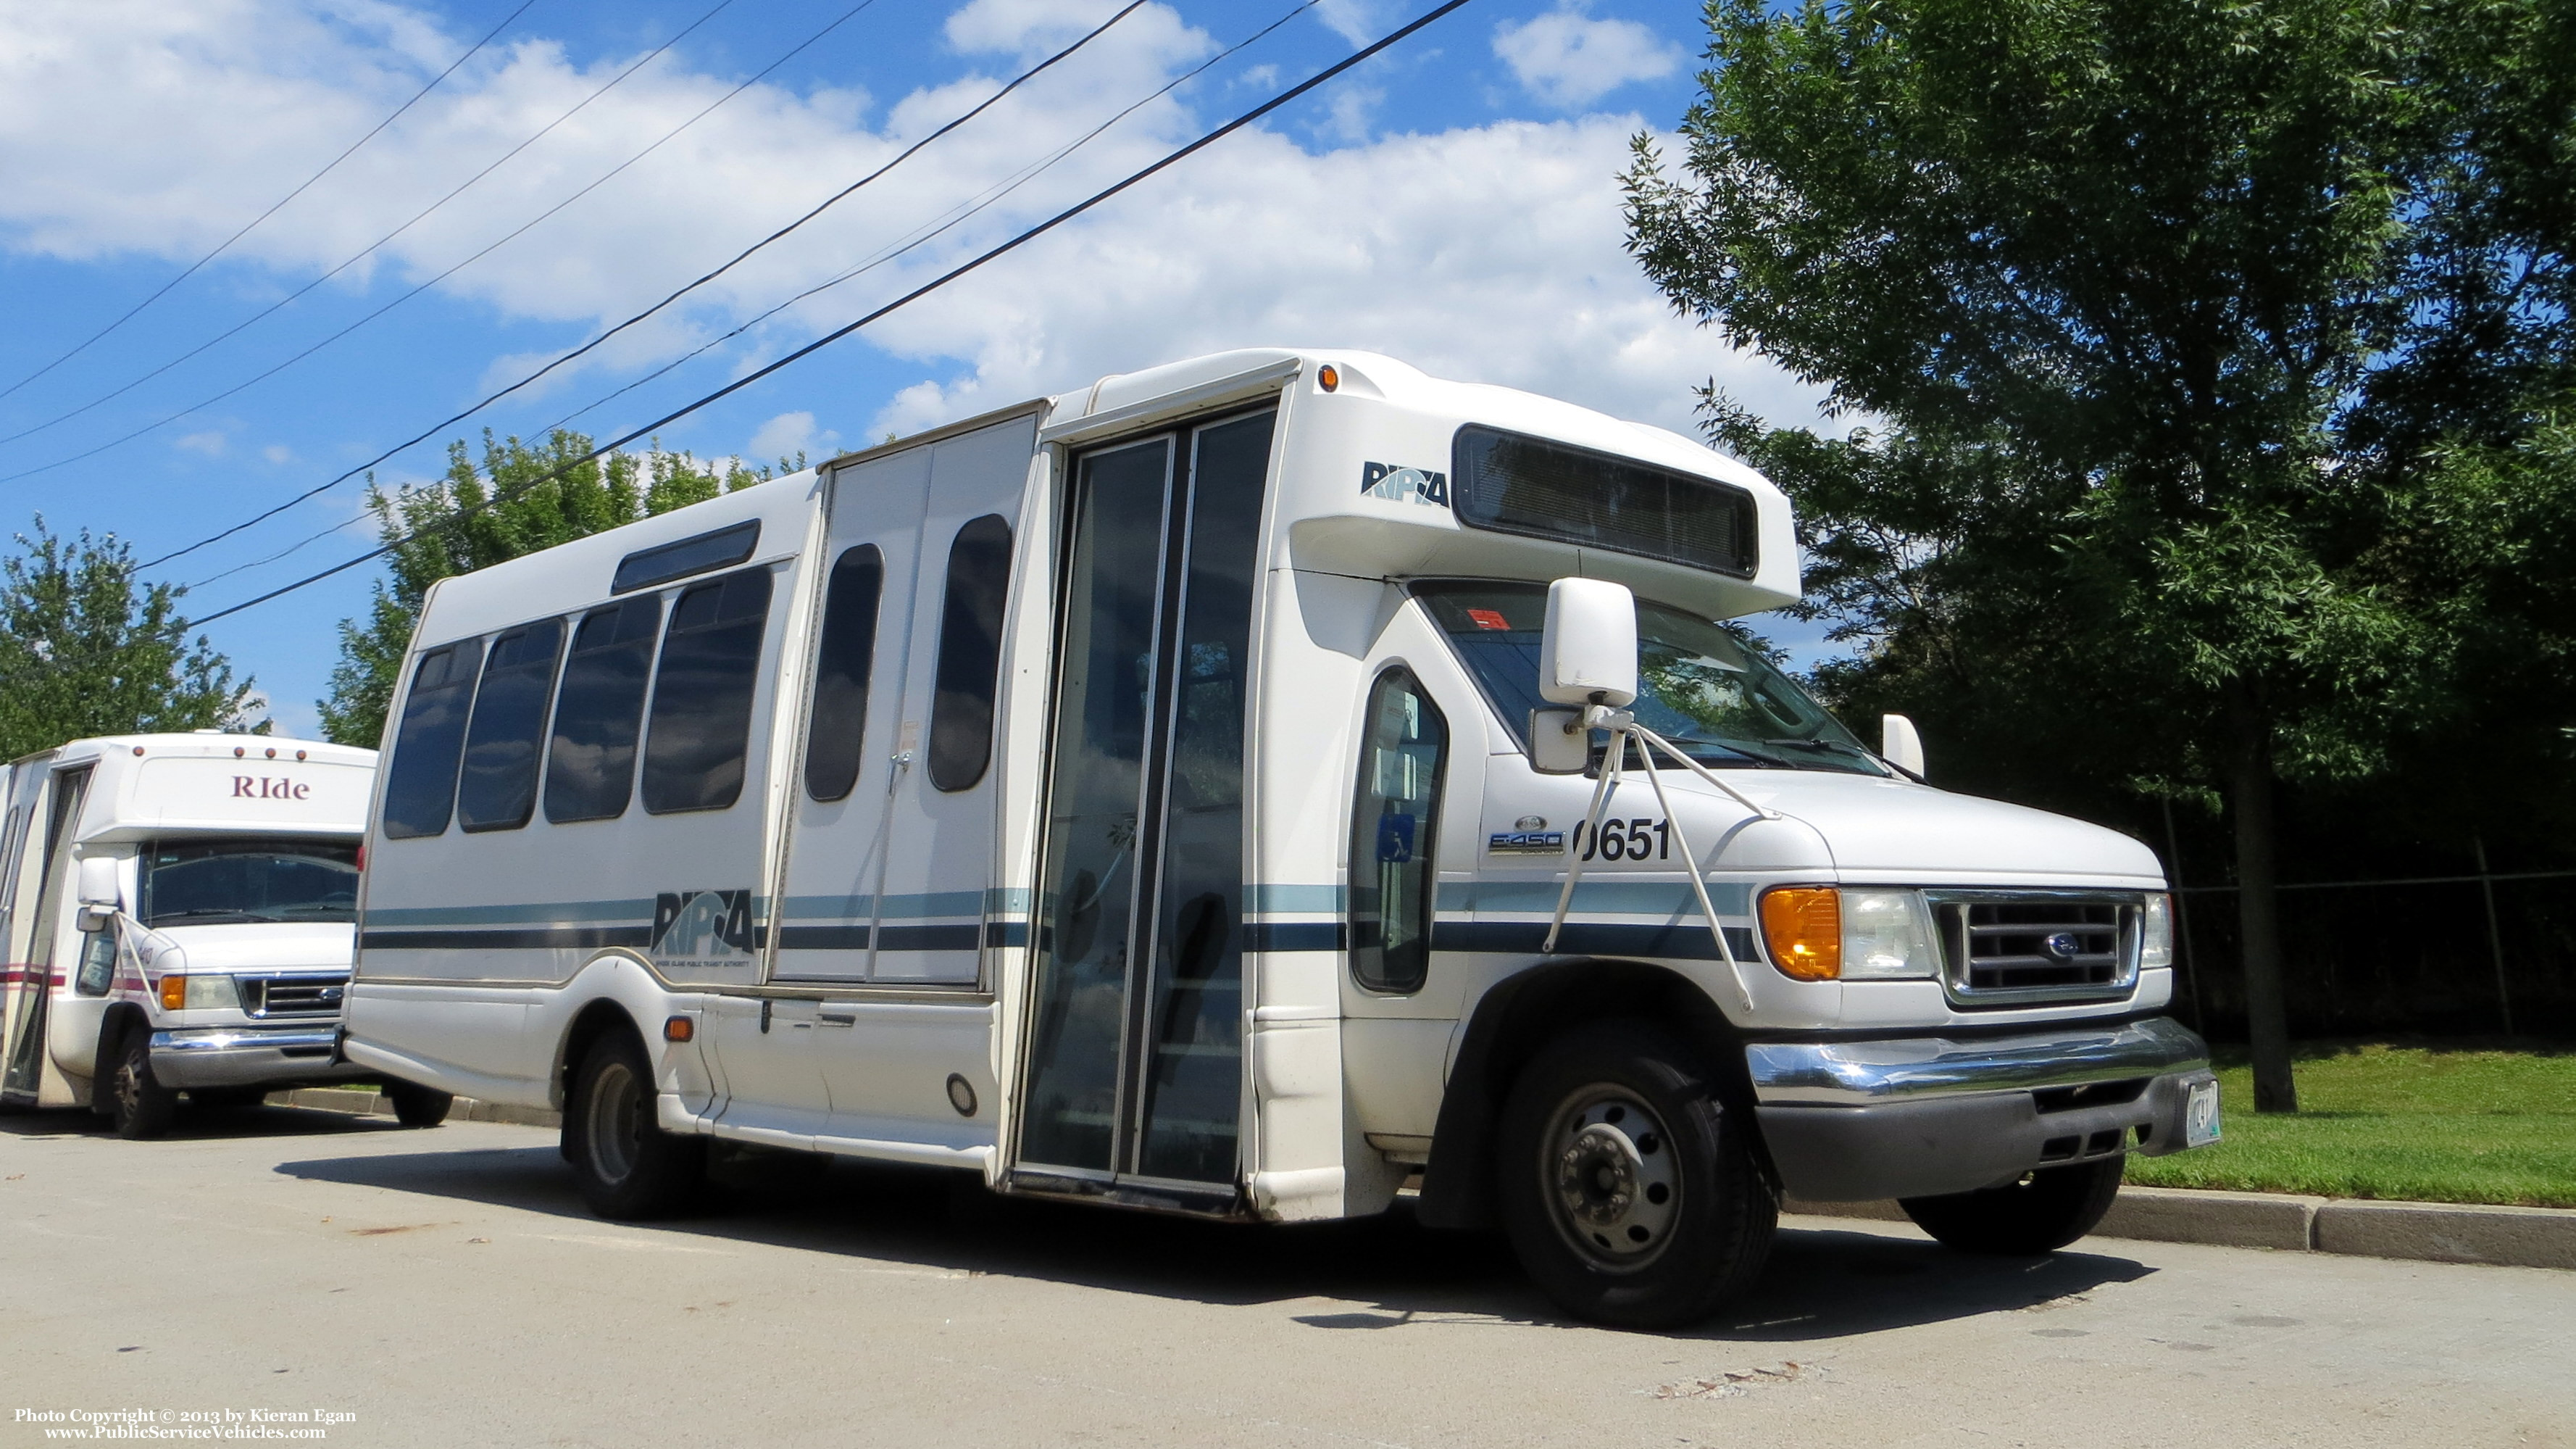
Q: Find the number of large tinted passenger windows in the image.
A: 4